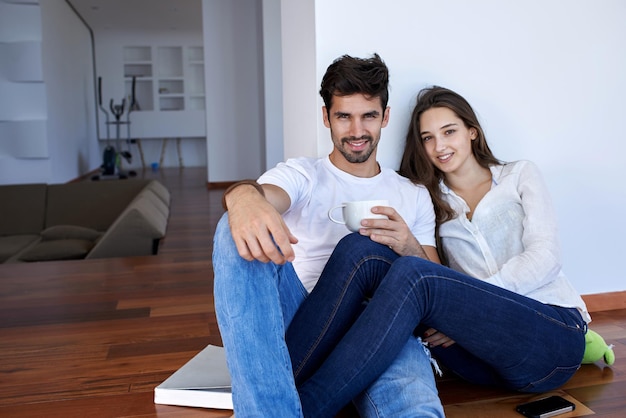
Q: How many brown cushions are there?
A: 2